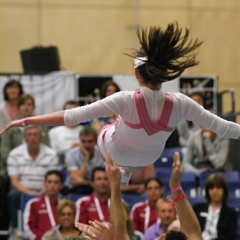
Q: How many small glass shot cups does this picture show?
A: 0